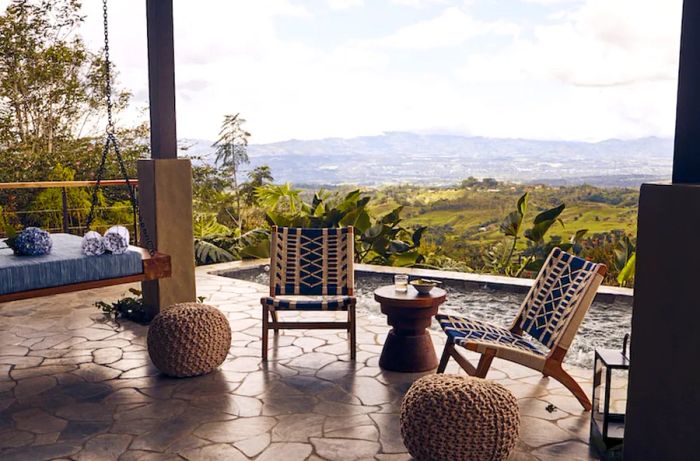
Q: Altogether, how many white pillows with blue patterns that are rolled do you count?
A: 2